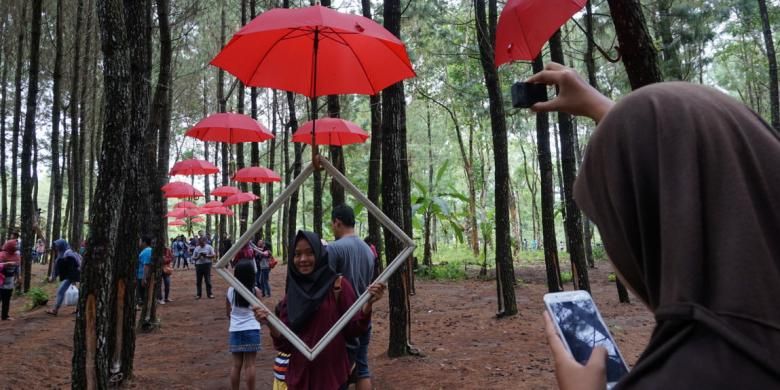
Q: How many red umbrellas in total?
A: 15